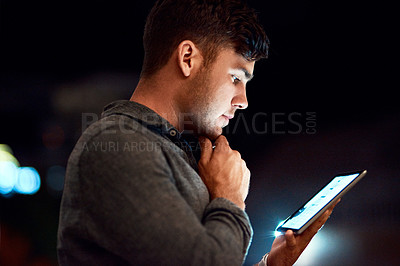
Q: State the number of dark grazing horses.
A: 0